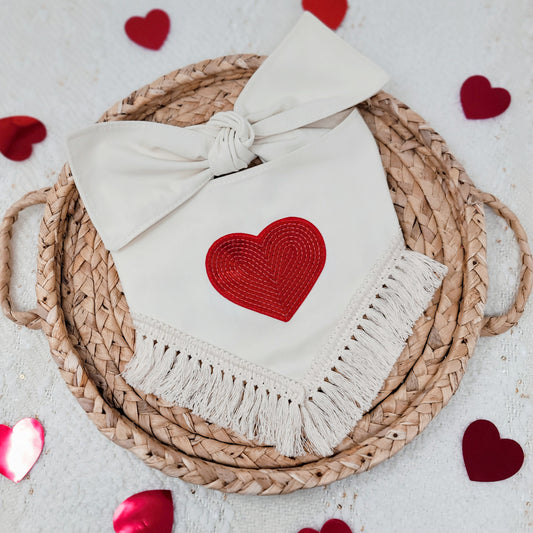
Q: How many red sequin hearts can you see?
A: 1